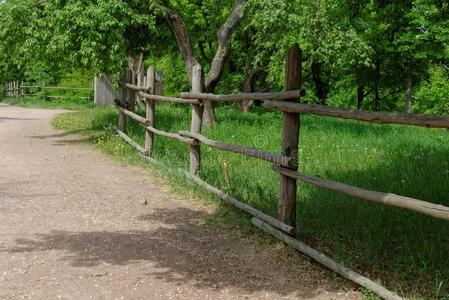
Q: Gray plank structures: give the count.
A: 1